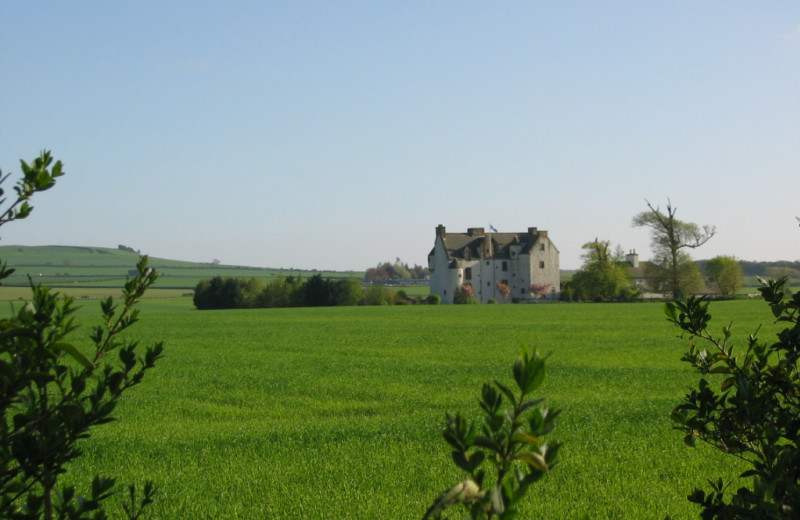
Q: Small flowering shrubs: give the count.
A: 3